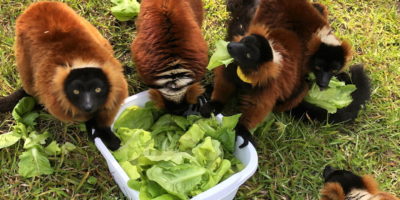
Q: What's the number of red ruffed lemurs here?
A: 5